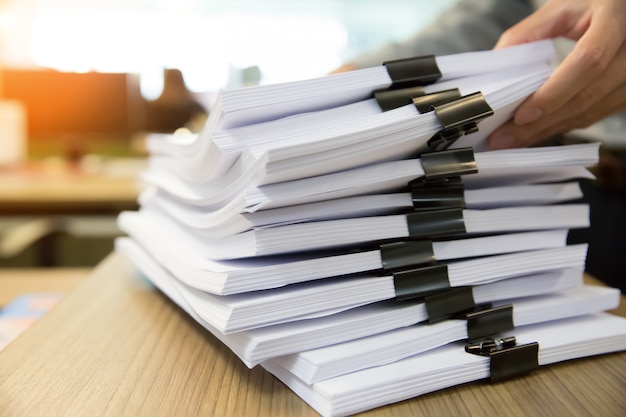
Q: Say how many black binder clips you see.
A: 12